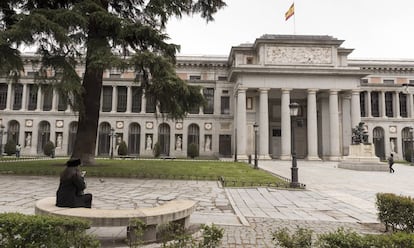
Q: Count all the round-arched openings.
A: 9